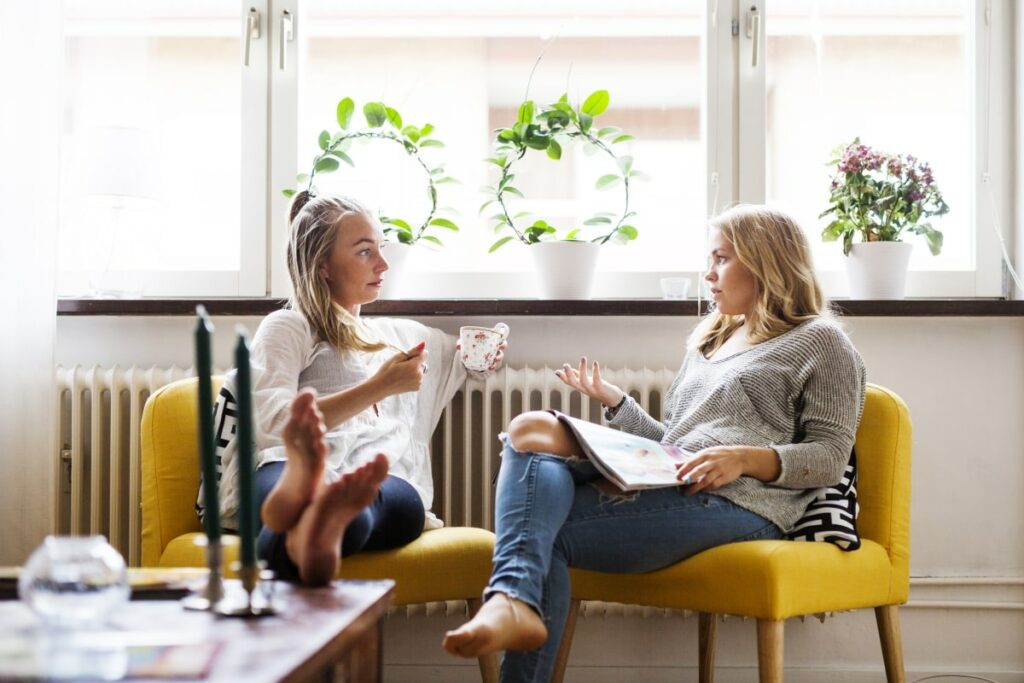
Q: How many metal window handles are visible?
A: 3